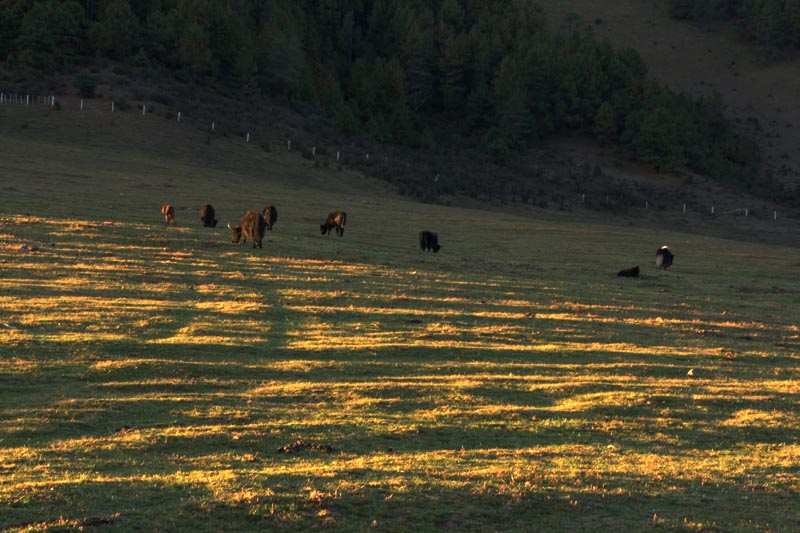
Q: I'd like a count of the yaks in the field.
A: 8